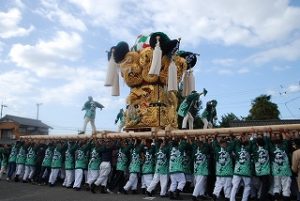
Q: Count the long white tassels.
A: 6